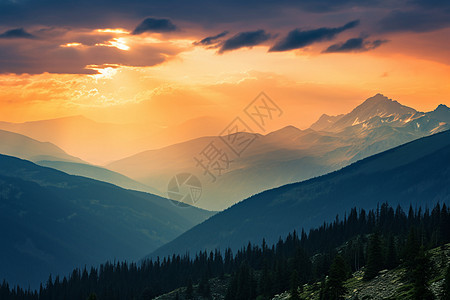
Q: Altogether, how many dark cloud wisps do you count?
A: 6